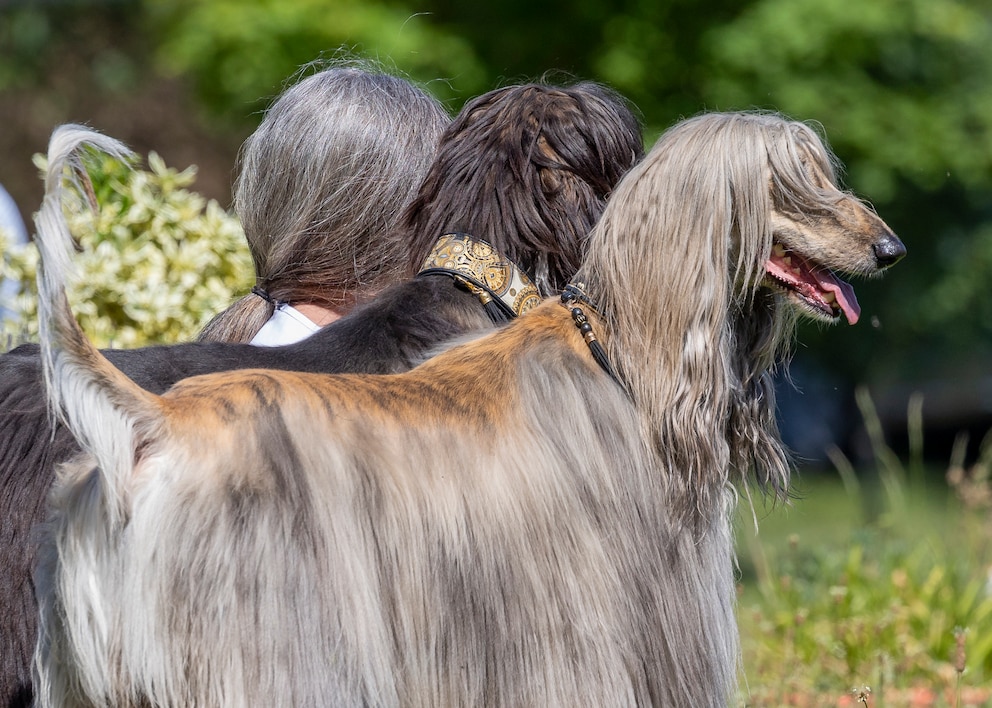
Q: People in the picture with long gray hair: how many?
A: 1